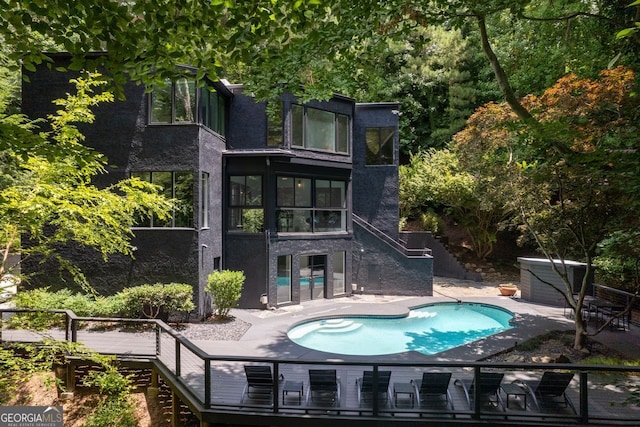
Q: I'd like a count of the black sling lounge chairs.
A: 6